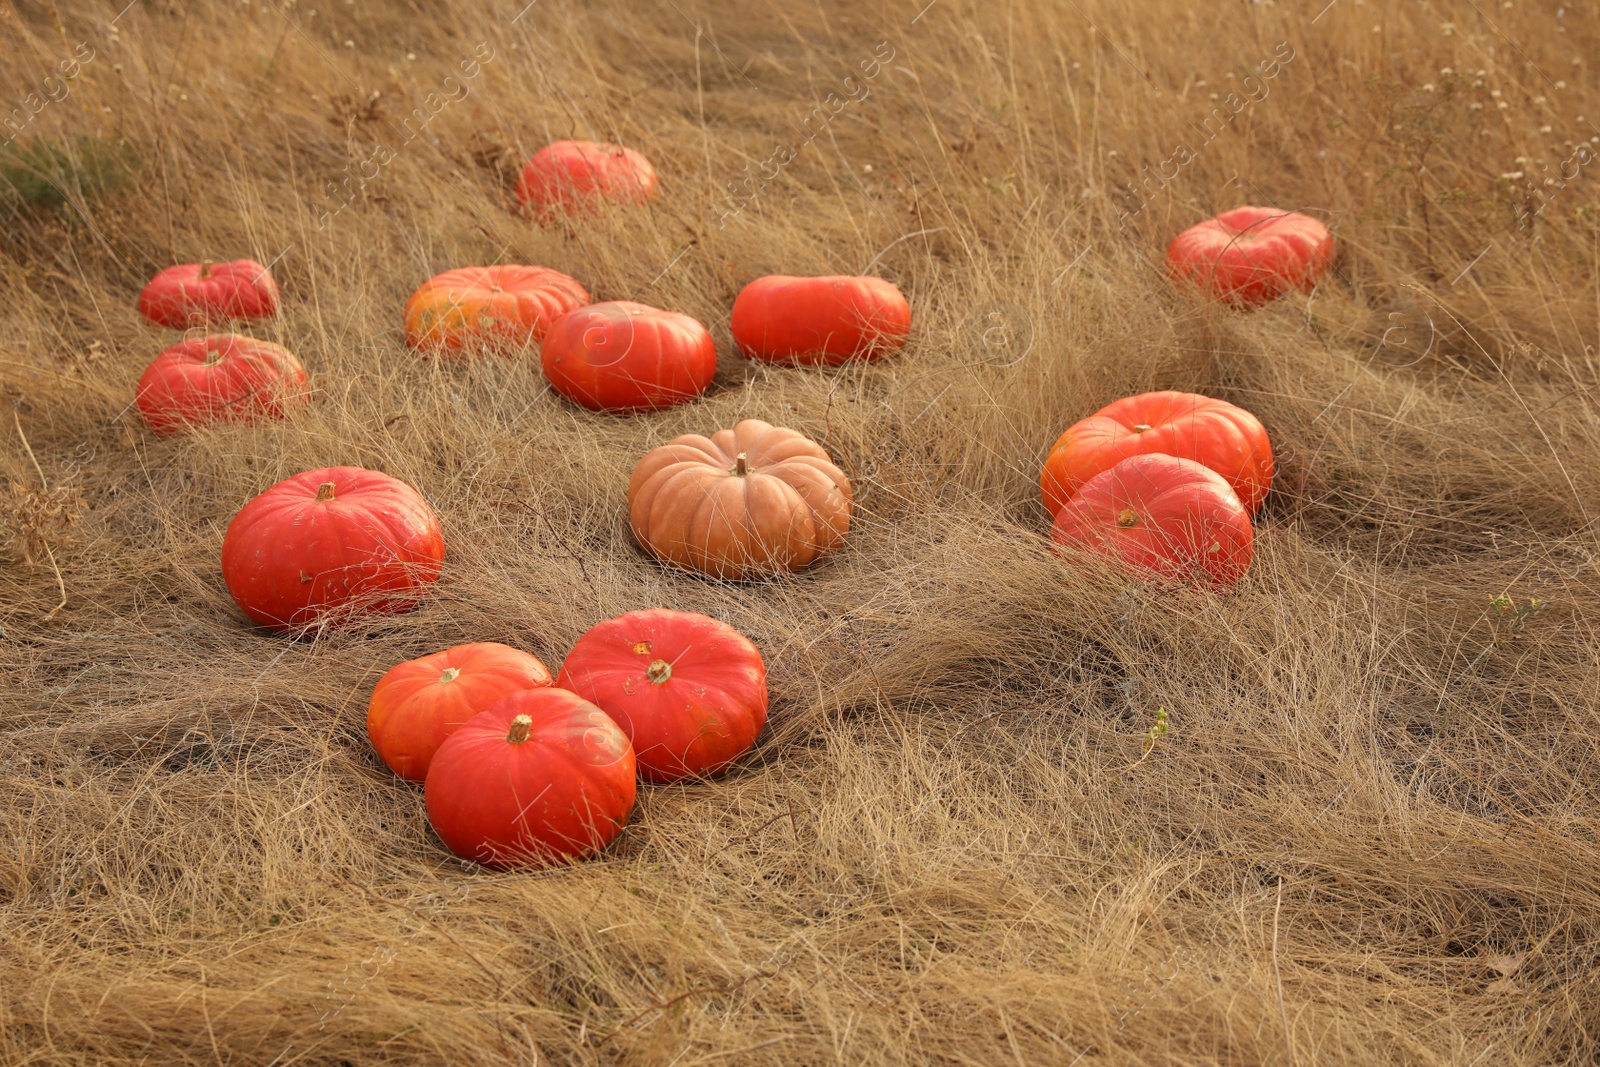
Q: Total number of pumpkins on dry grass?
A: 14